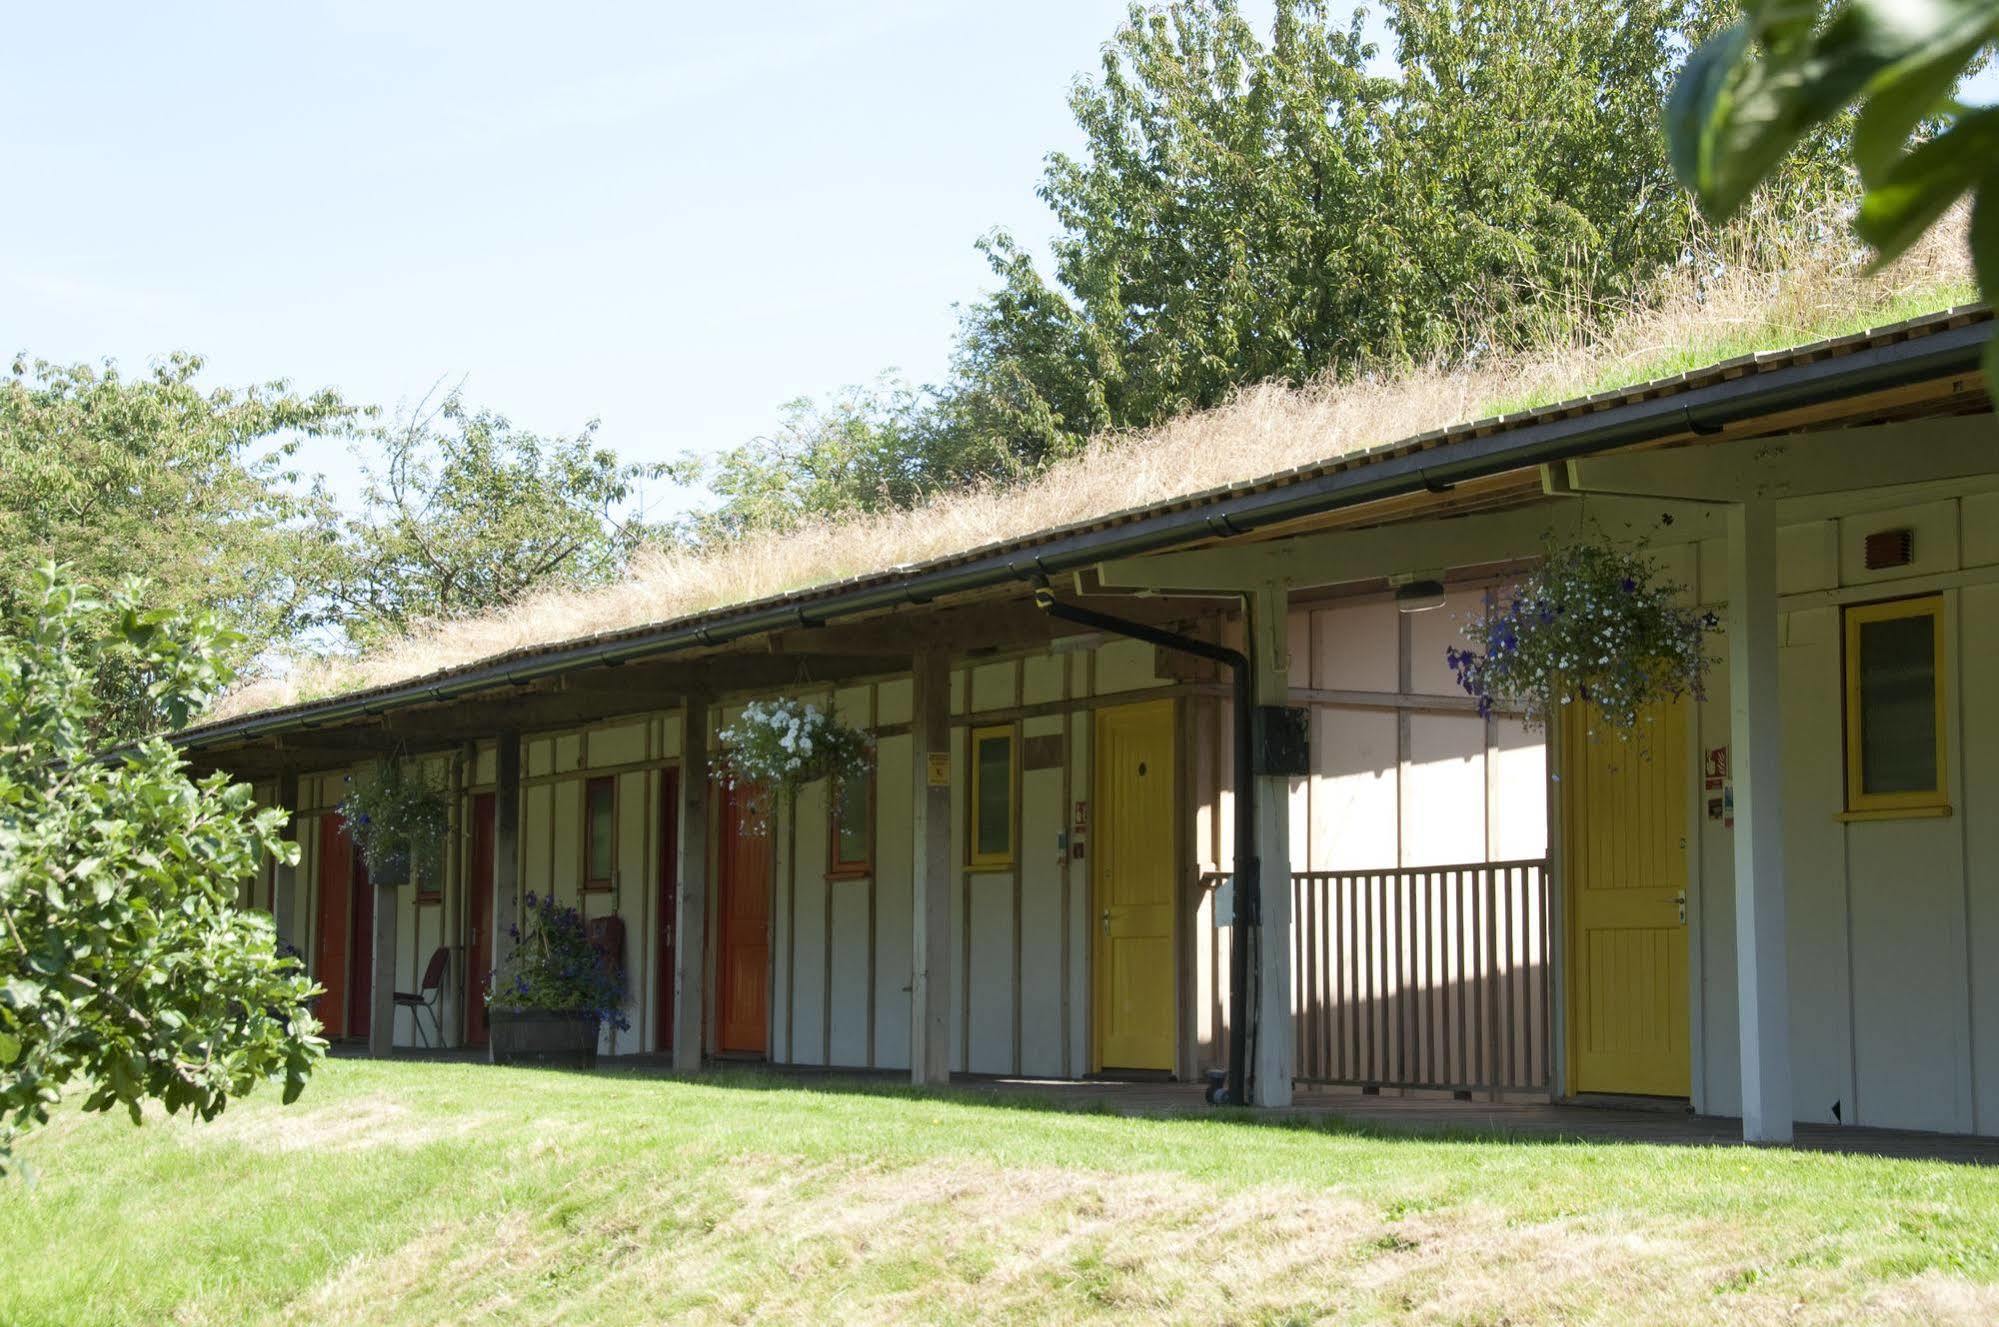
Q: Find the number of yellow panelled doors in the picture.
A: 2